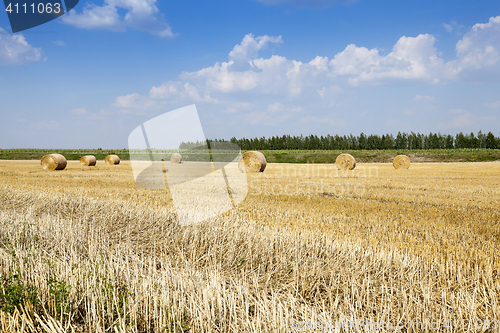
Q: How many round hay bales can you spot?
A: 7